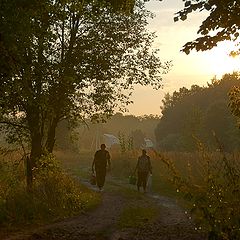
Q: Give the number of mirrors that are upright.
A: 0